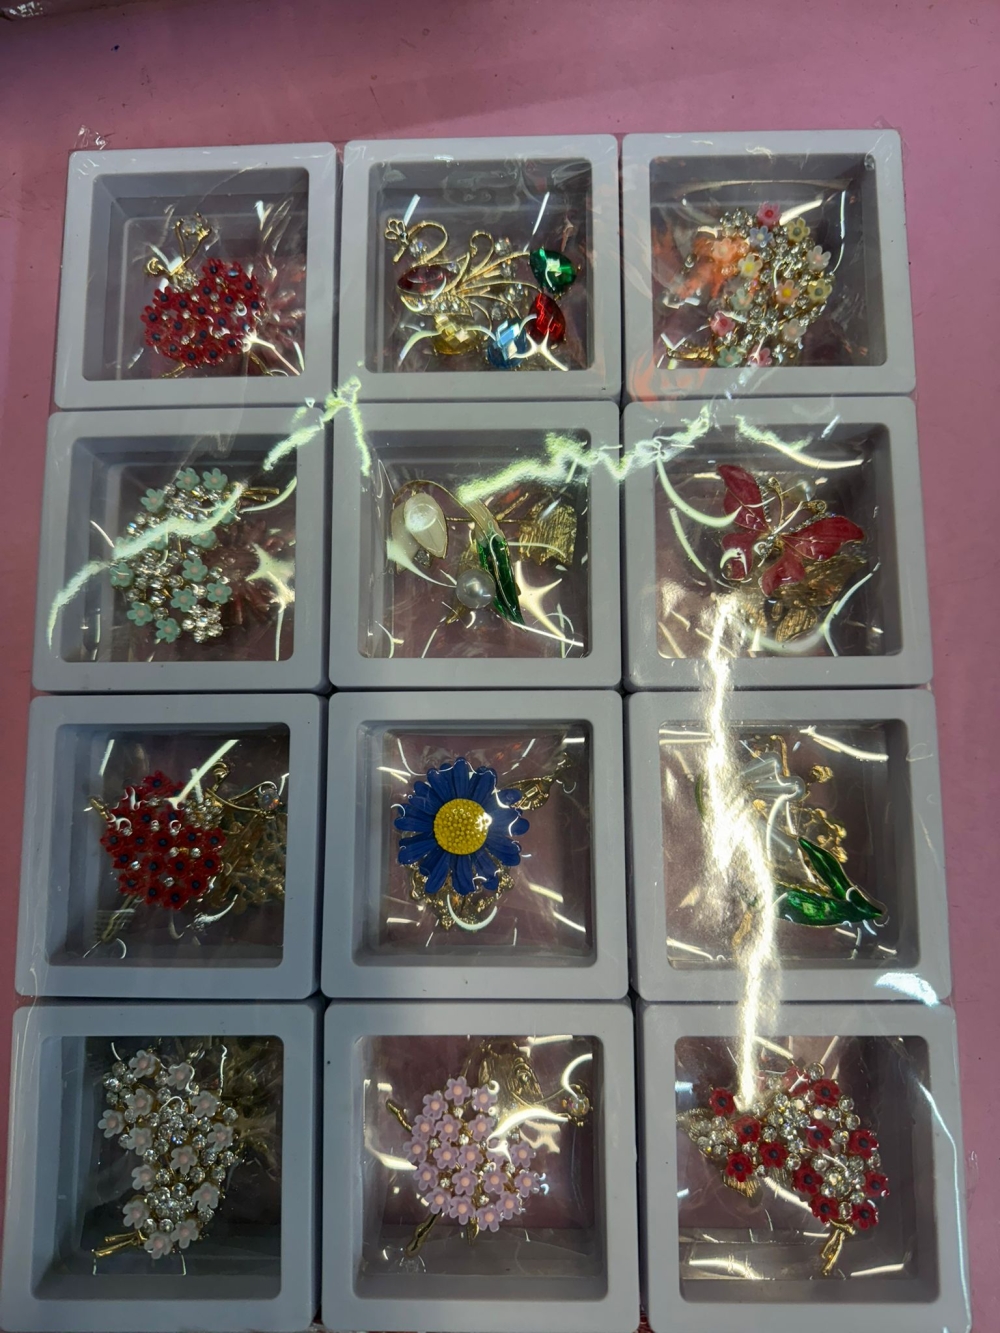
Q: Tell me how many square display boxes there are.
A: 12